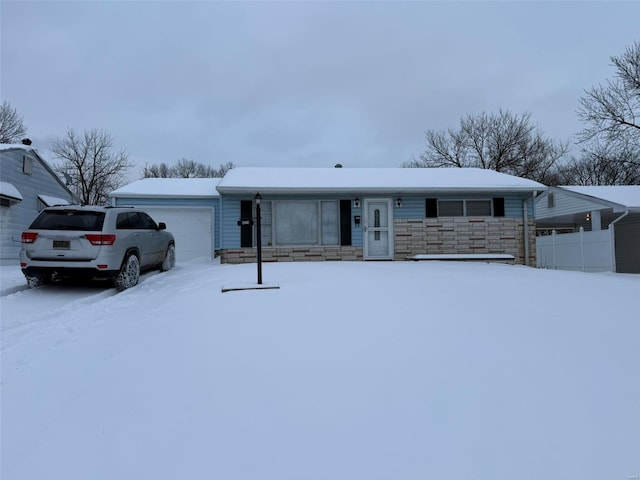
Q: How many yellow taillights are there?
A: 0